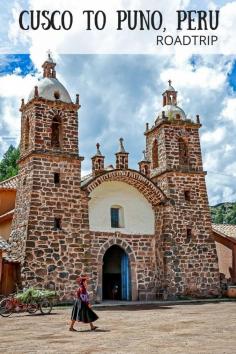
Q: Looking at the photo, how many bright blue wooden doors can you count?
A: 1